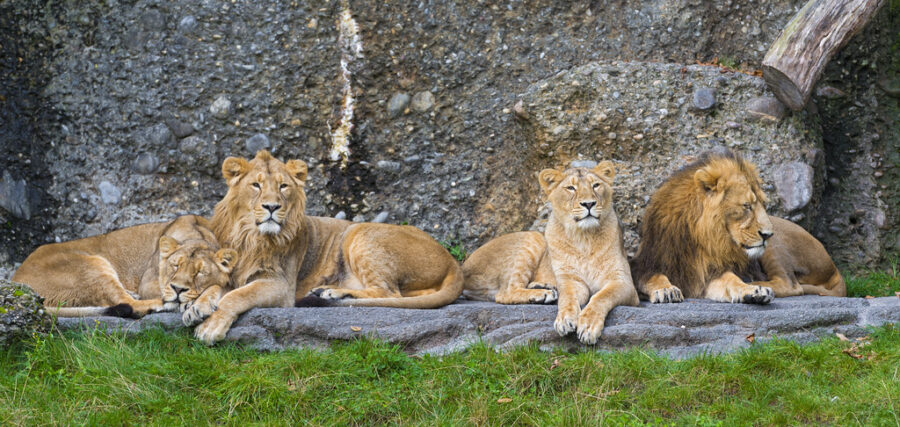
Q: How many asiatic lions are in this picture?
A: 4